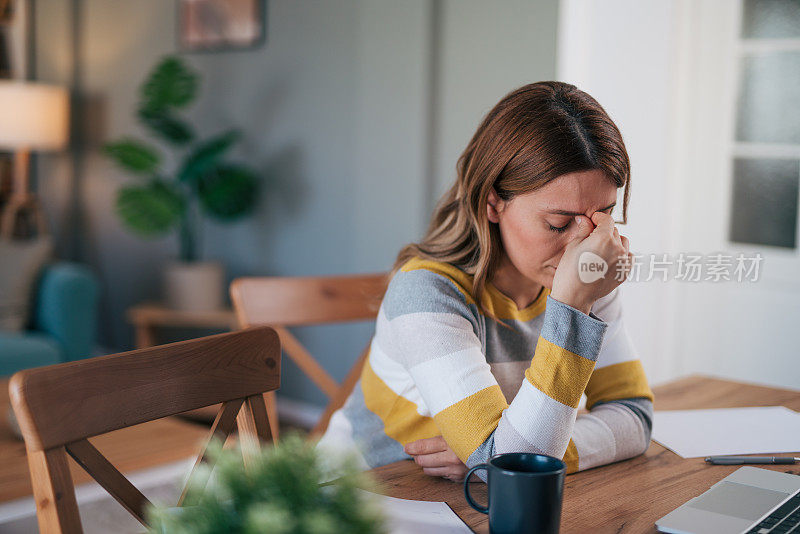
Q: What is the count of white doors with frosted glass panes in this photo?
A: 1